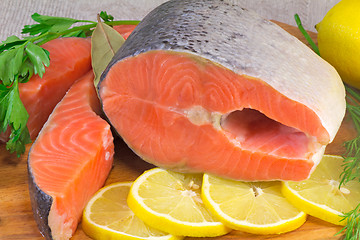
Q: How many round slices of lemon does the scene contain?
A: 4